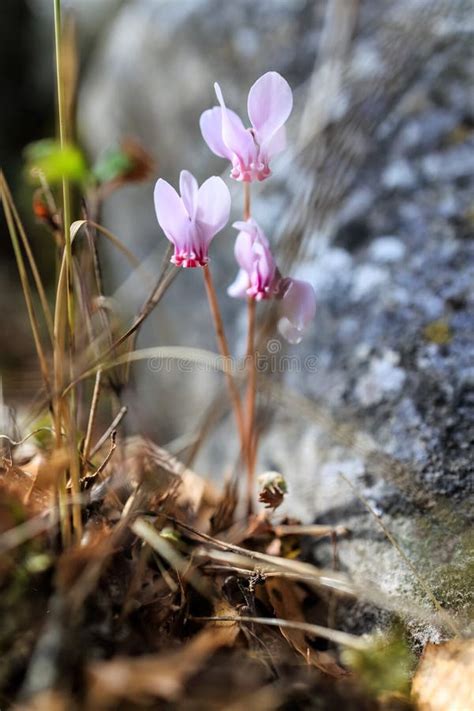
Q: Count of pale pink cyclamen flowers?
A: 4